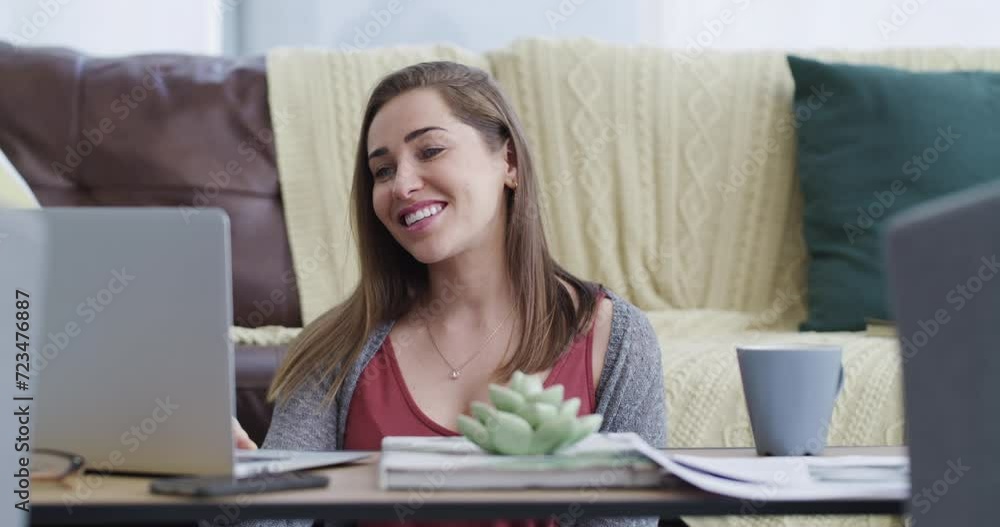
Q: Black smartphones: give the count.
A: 1